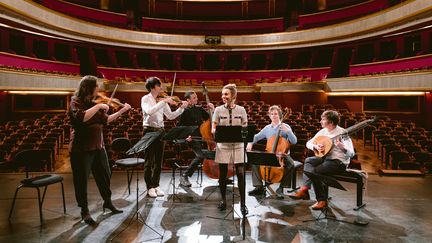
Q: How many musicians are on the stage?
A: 6